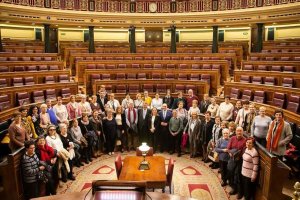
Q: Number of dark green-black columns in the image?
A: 6